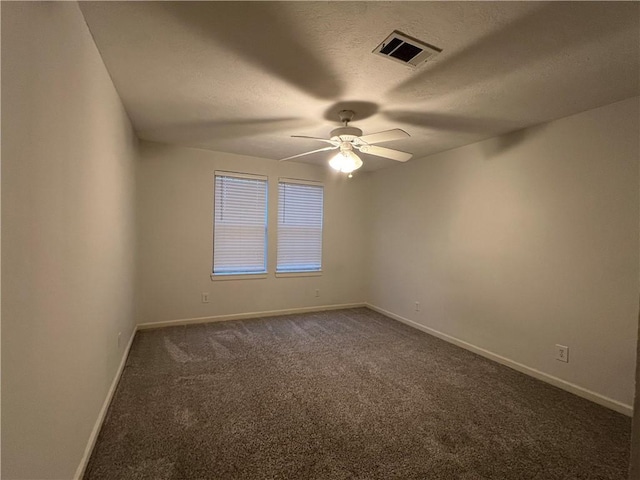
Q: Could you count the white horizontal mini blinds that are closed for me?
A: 2